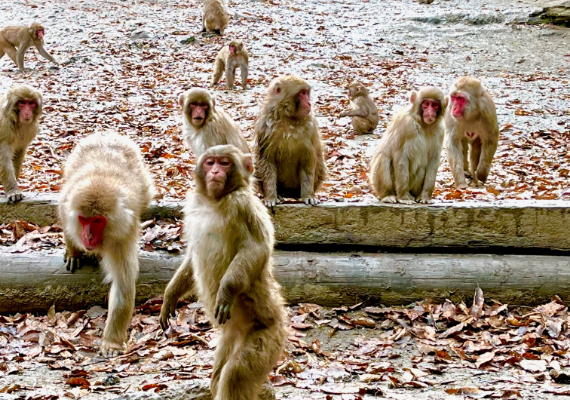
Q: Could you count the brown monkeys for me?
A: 11